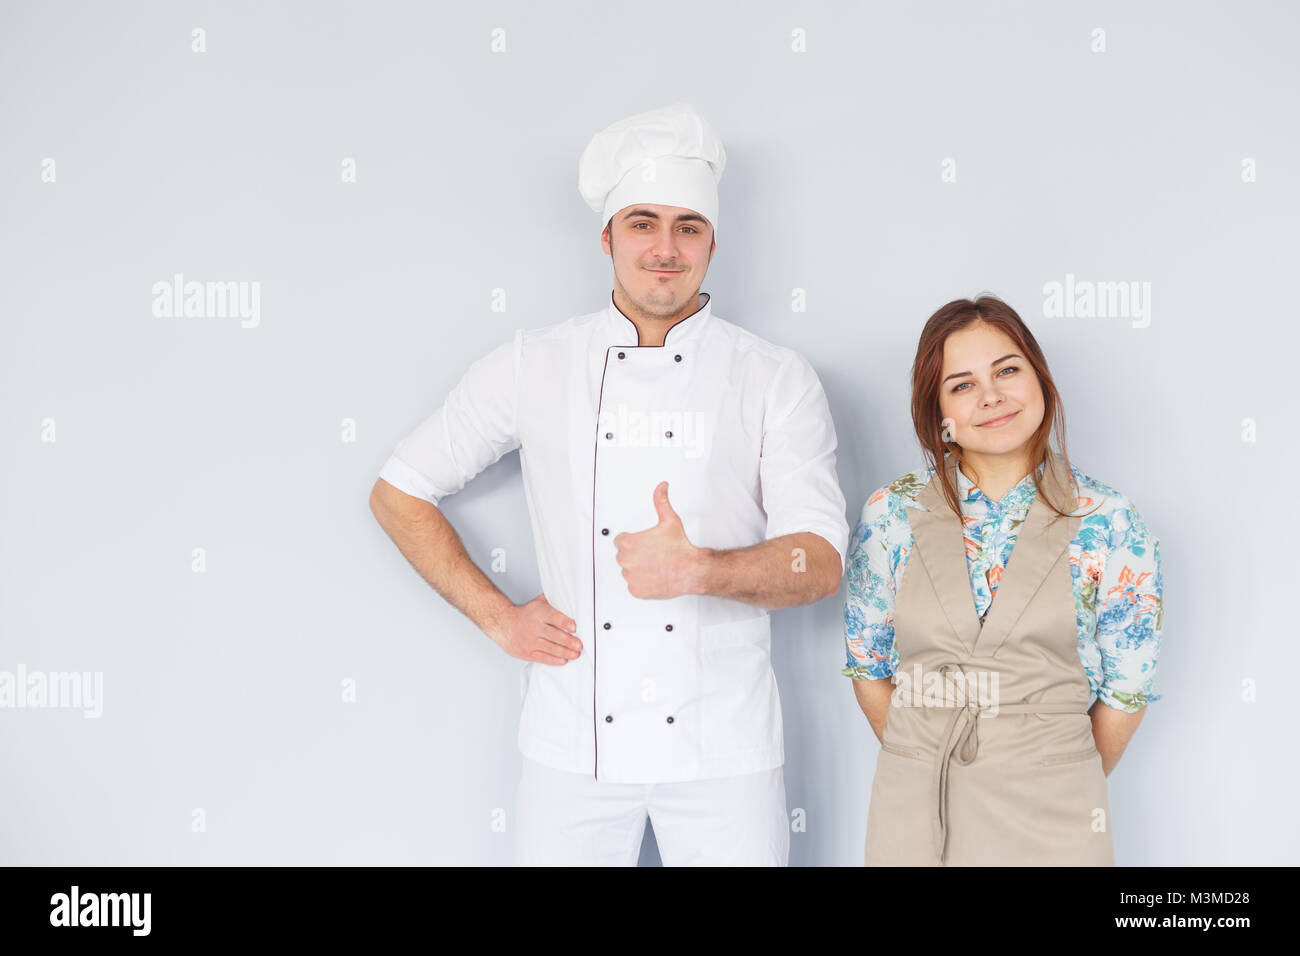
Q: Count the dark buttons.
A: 9